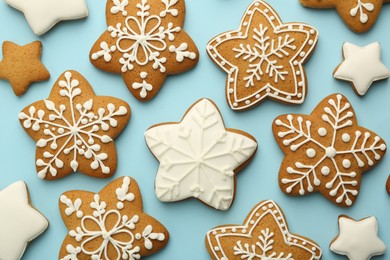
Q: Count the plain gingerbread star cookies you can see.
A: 1